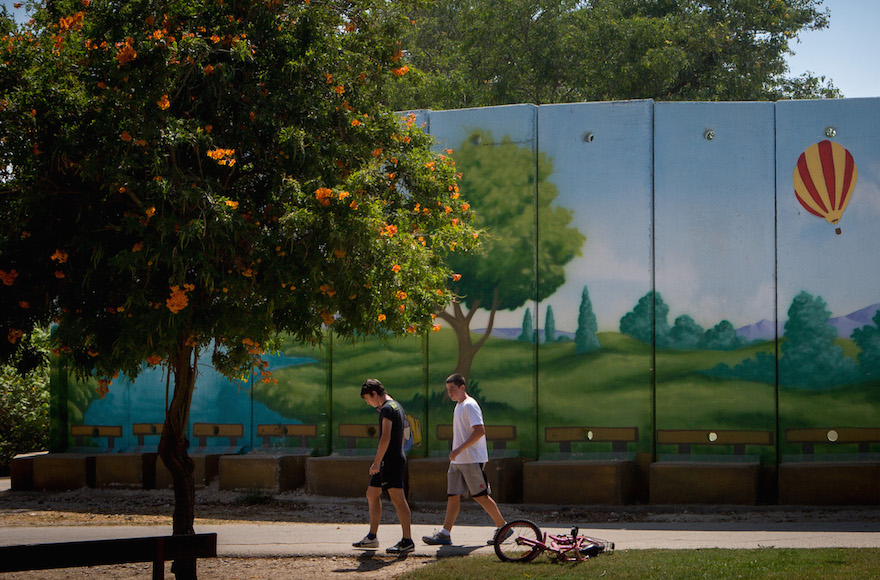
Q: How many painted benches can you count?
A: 9